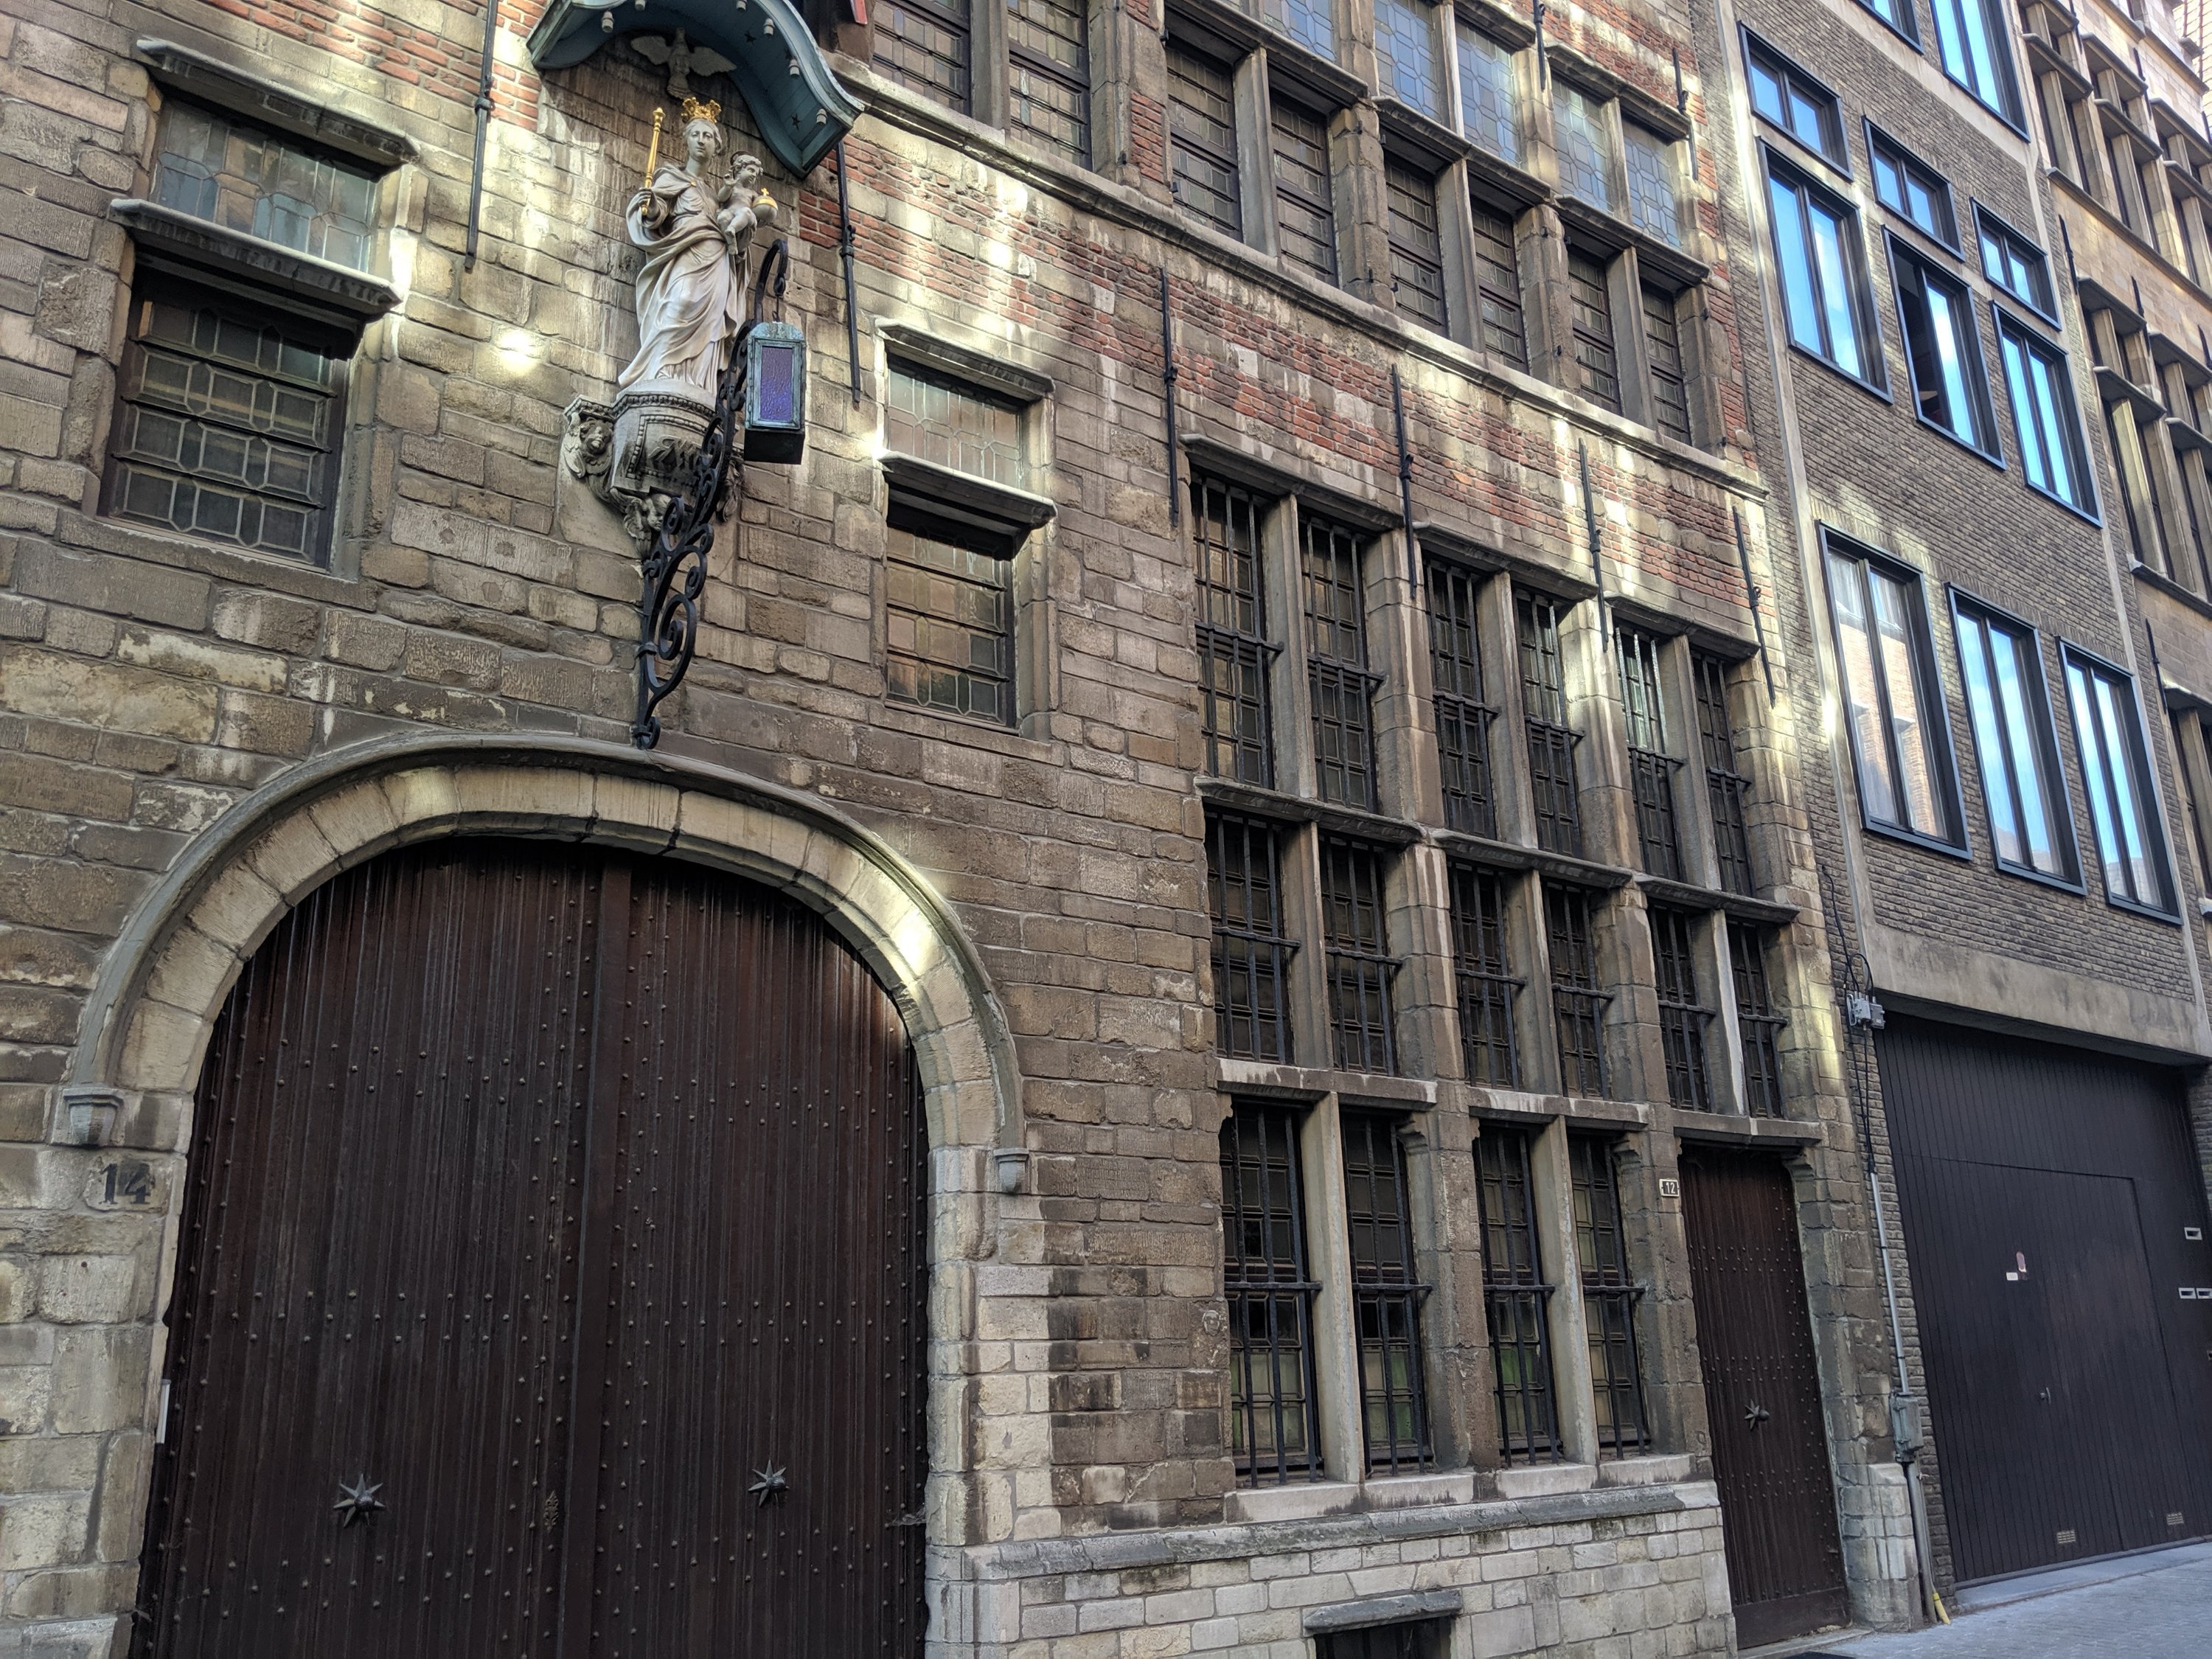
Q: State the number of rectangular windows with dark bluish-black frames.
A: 11